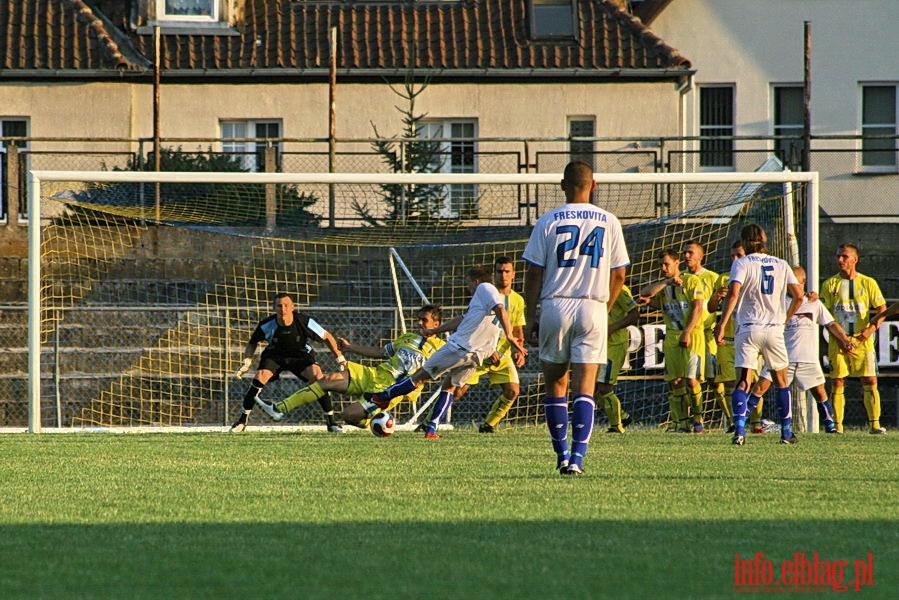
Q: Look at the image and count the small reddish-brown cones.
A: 0